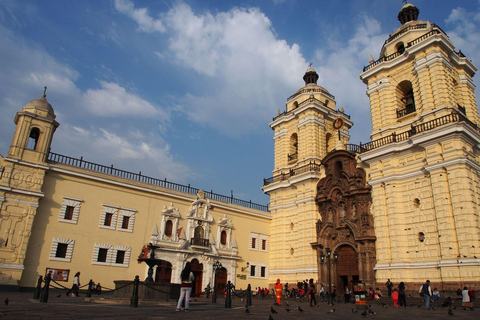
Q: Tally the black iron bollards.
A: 6